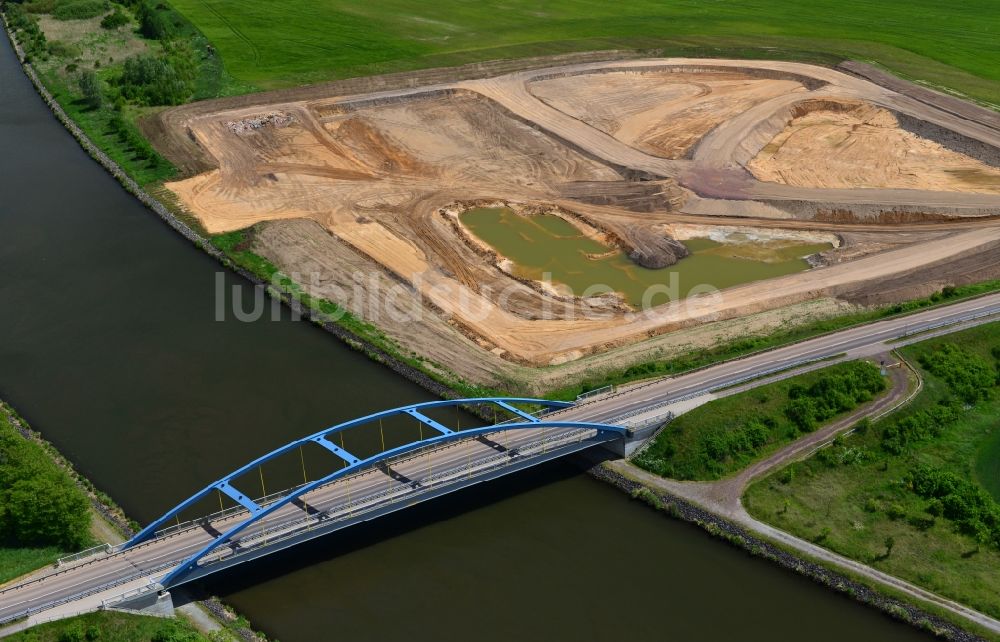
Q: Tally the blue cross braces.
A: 4